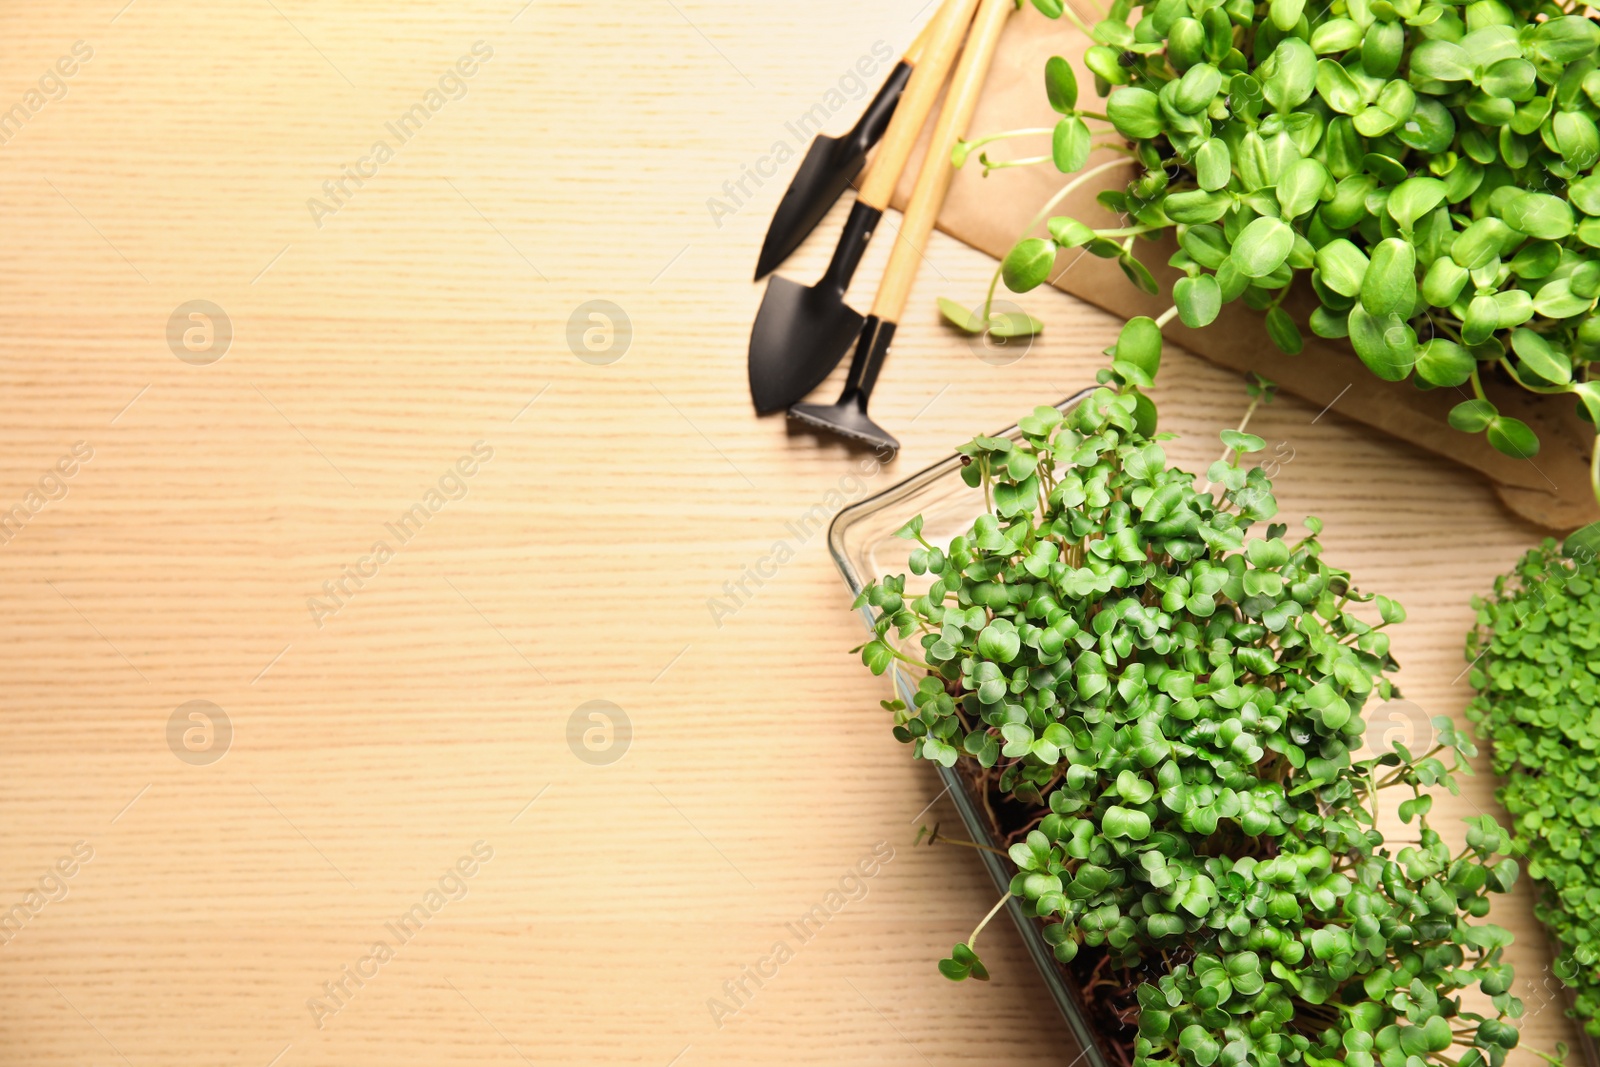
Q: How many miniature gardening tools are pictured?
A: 3